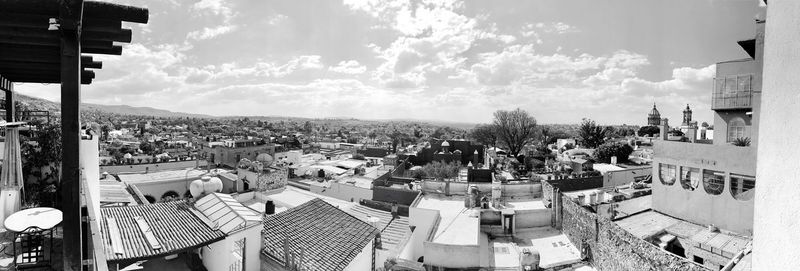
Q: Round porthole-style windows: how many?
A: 4